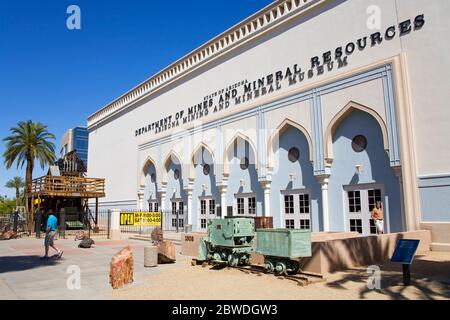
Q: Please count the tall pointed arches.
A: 6